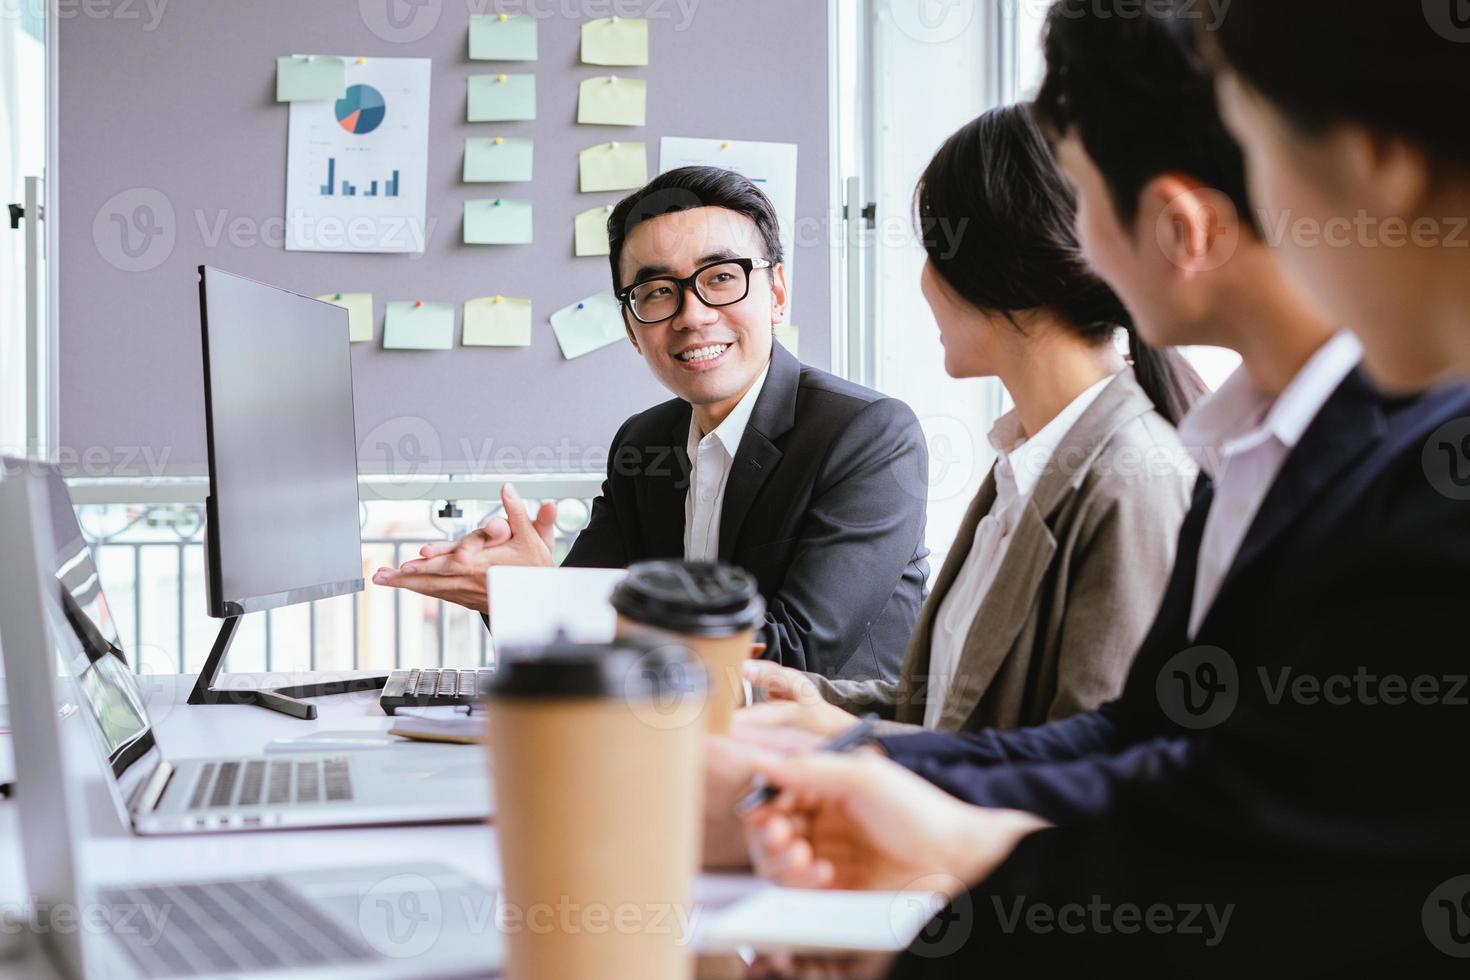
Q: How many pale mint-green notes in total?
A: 7